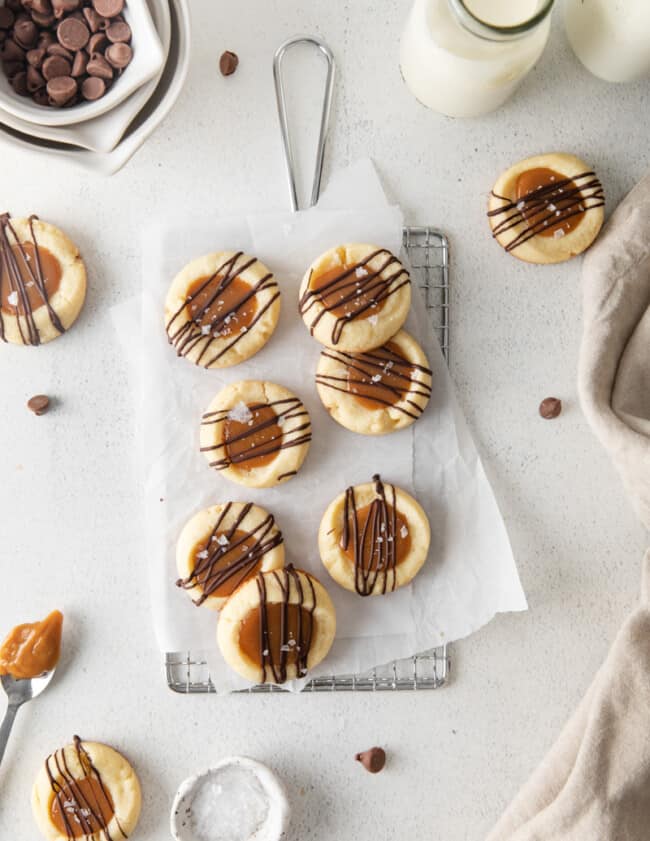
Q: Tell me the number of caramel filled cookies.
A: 10